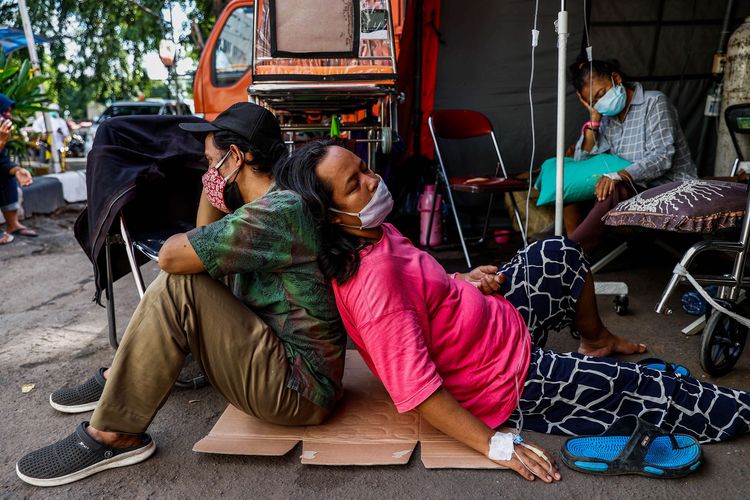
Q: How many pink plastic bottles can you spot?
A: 1